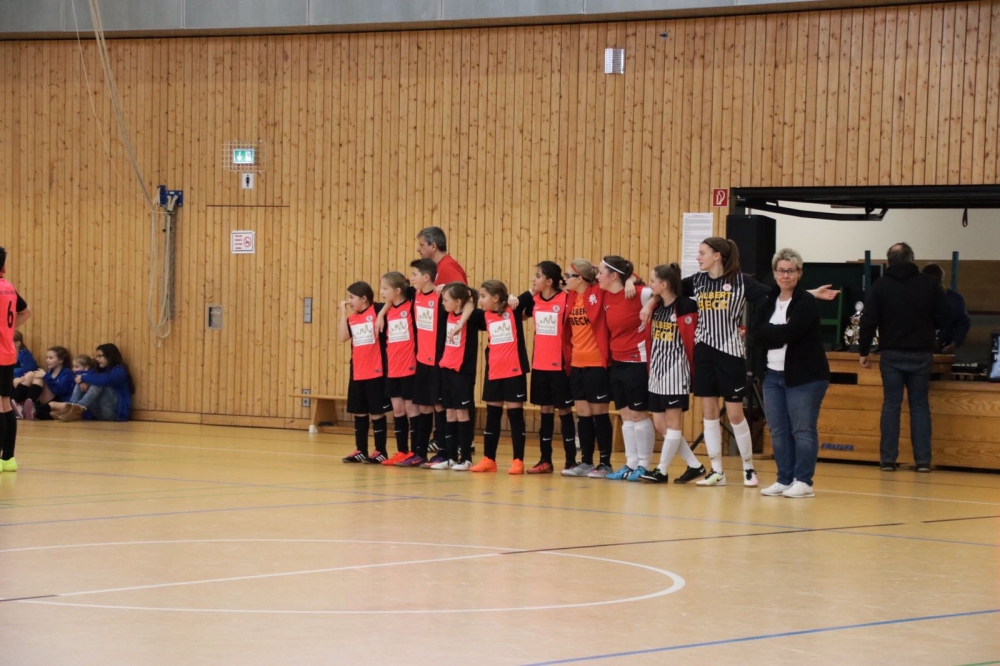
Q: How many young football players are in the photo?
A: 11